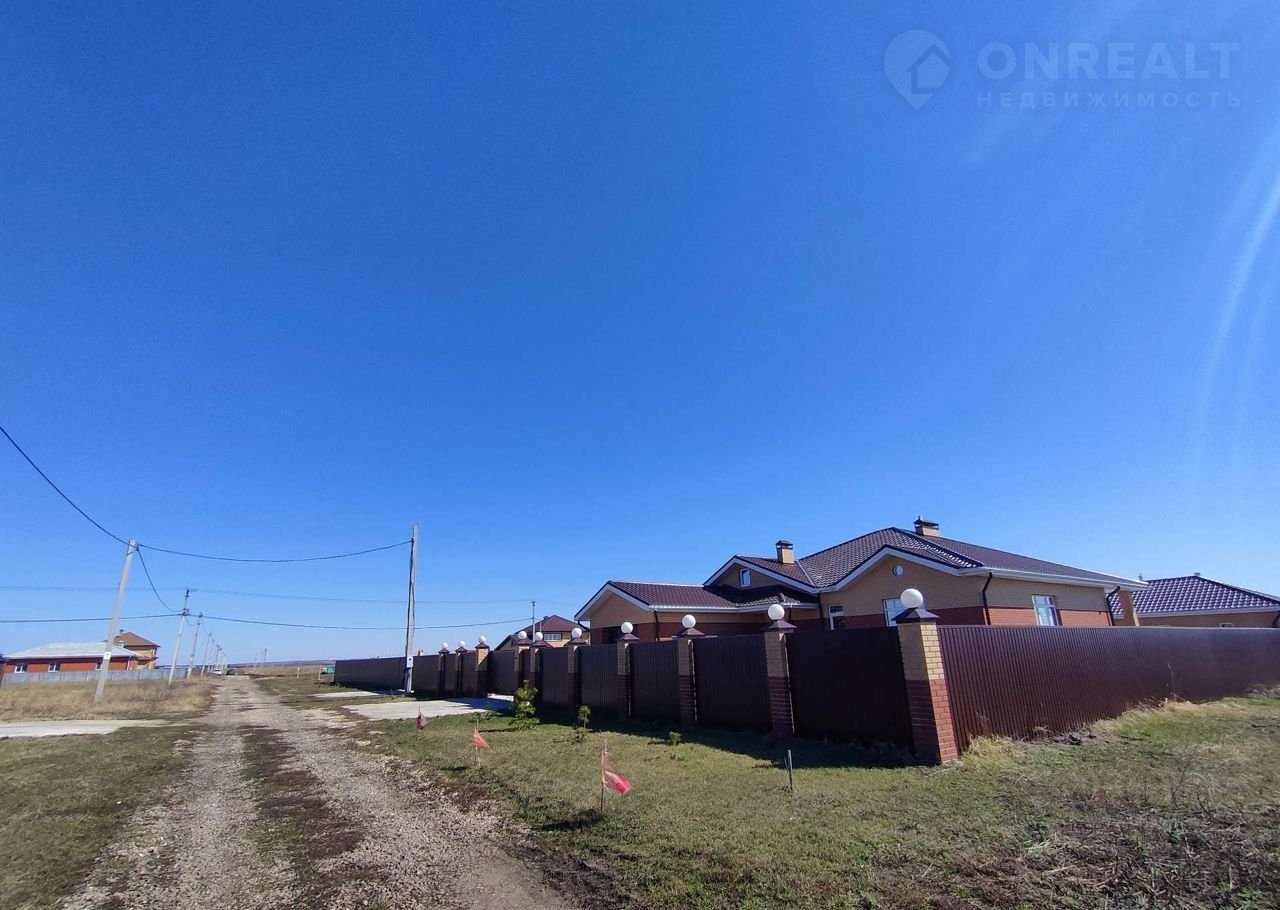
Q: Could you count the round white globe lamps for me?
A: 10